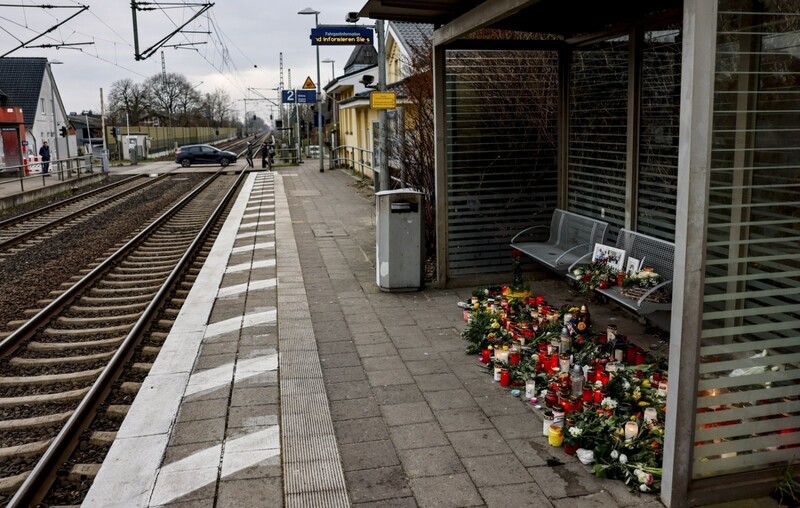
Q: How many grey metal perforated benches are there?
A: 2